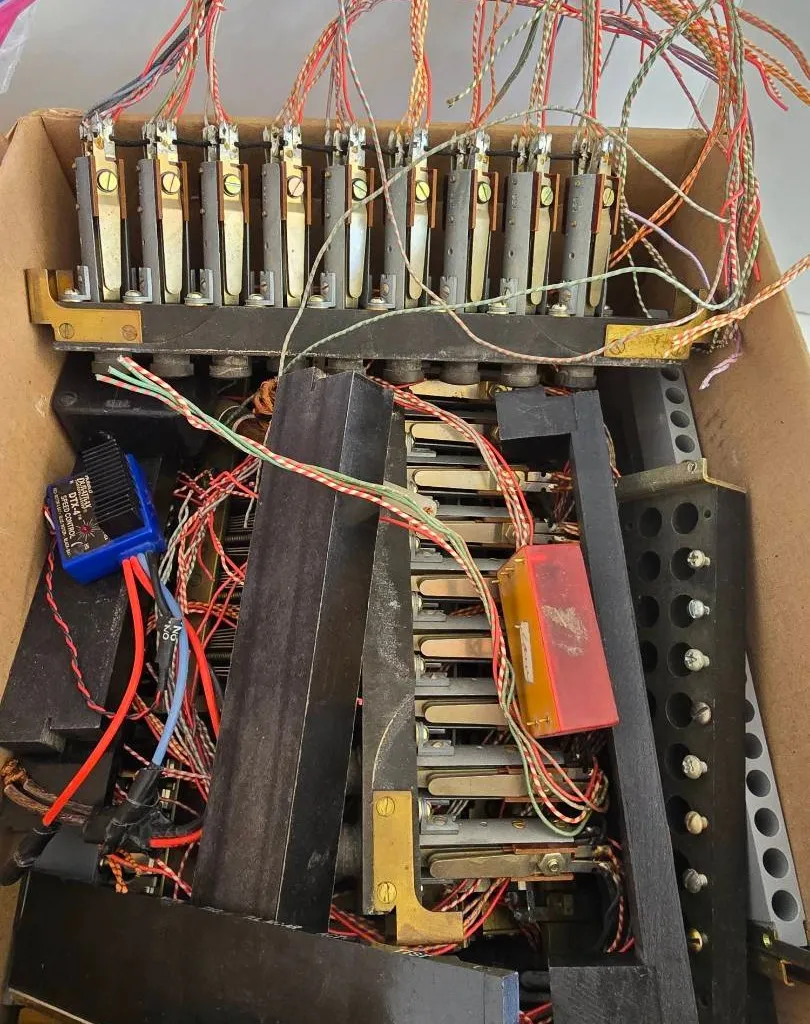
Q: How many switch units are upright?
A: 9